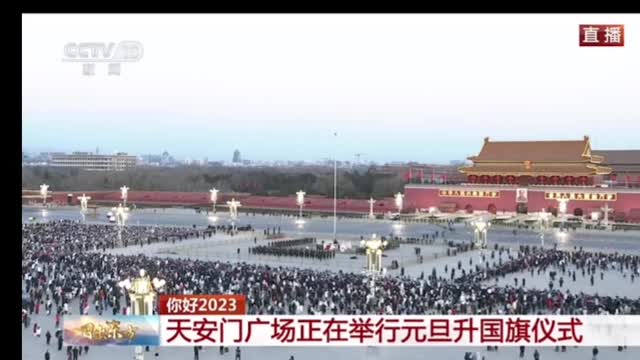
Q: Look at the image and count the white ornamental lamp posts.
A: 13